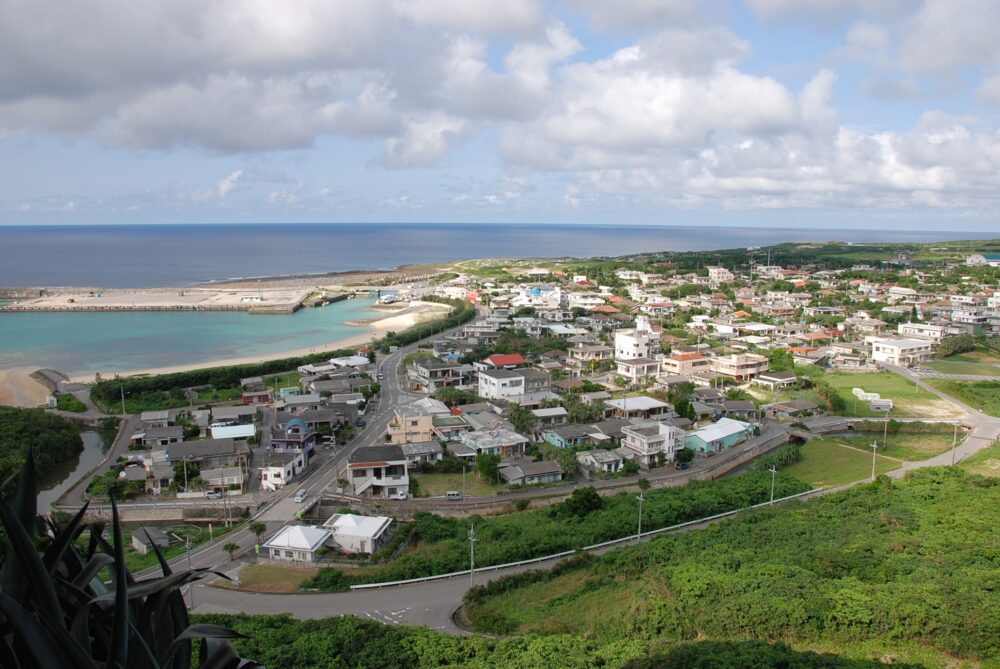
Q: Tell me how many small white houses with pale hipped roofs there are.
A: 2